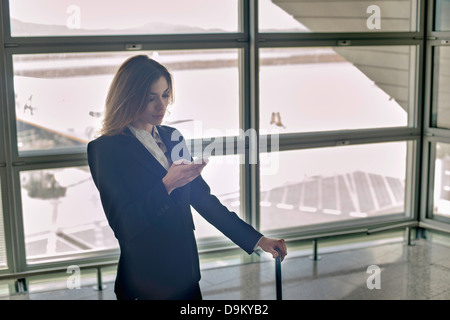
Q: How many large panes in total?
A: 6